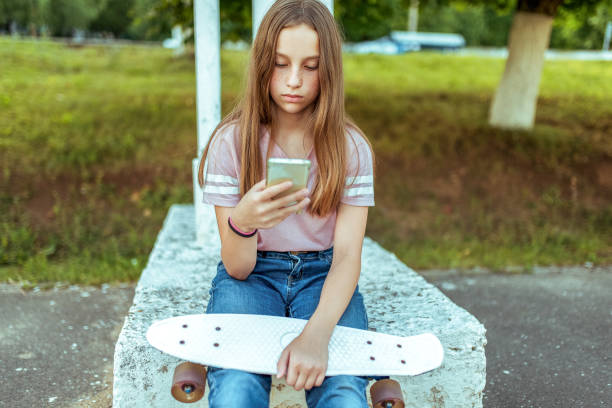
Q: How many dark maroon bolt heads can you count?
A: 8